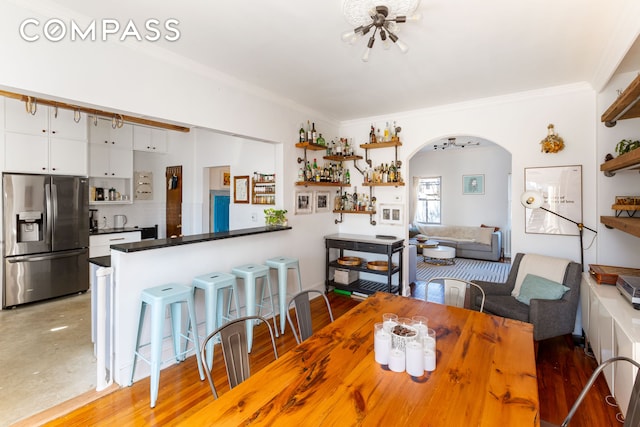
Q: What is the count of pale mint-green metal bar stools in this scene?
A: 4